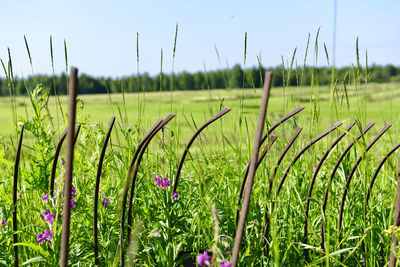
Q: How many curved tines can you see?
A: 15